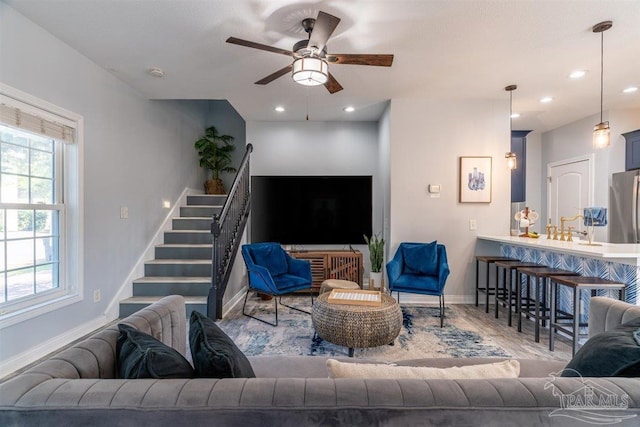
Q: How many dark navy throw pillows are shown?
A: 3